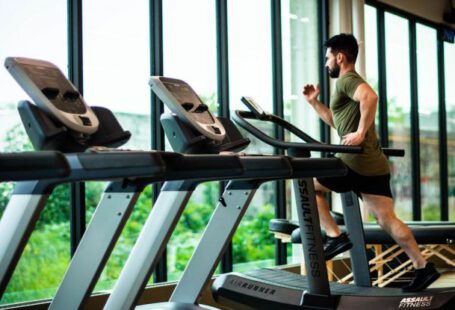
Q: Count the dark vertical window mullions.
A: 8